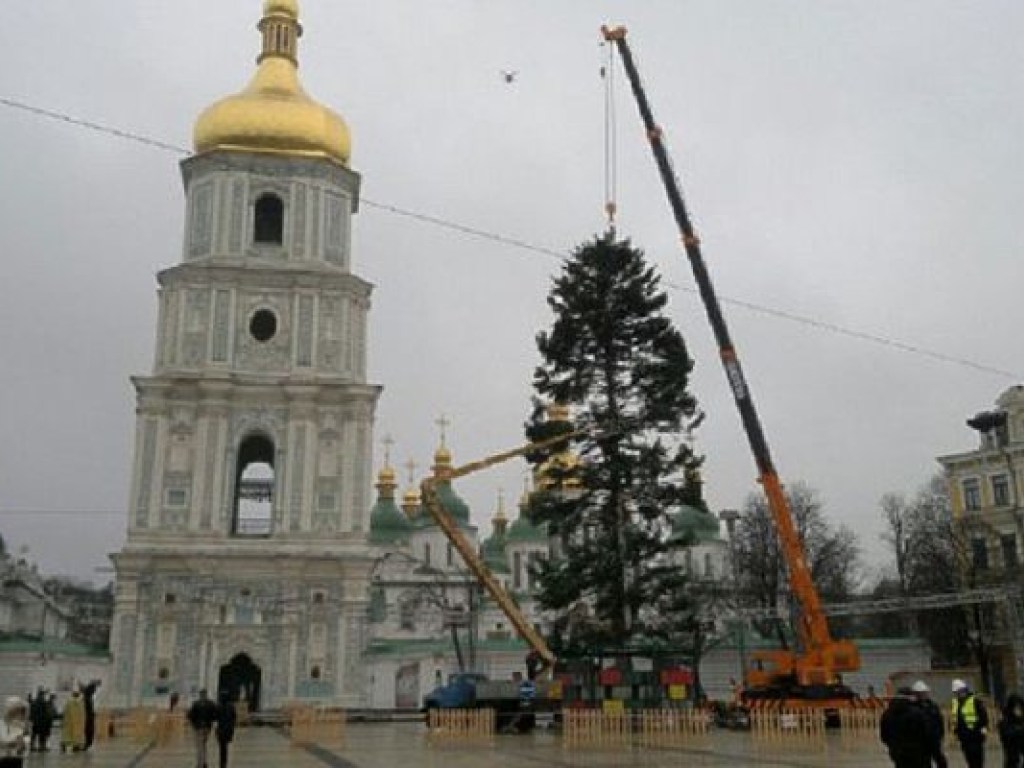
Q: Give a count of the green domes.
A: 5